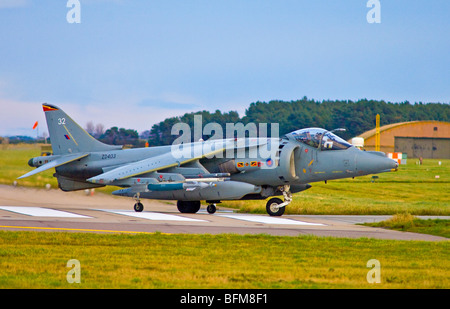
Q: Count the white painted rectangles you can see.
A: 3